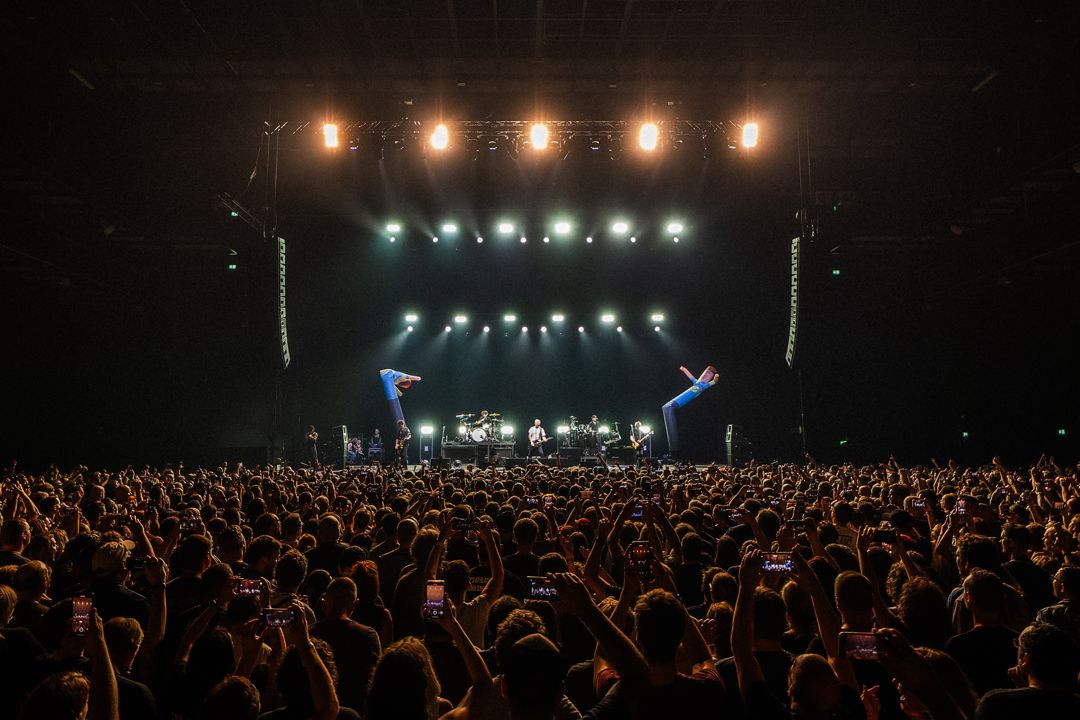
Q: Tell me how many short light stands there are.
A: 6